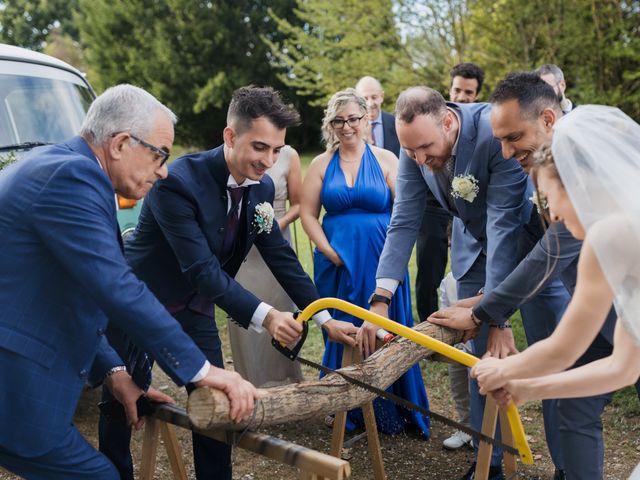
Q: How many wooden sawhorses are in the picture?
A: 2